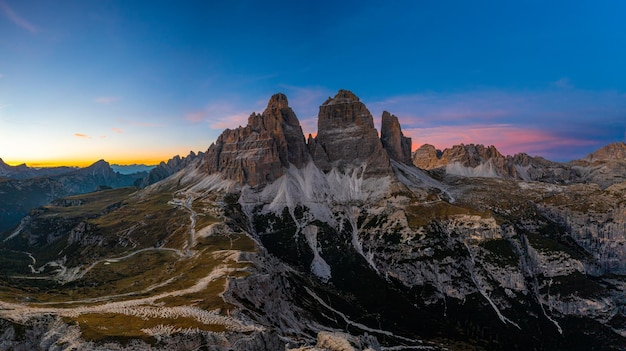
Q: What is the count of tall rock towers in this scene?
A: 3